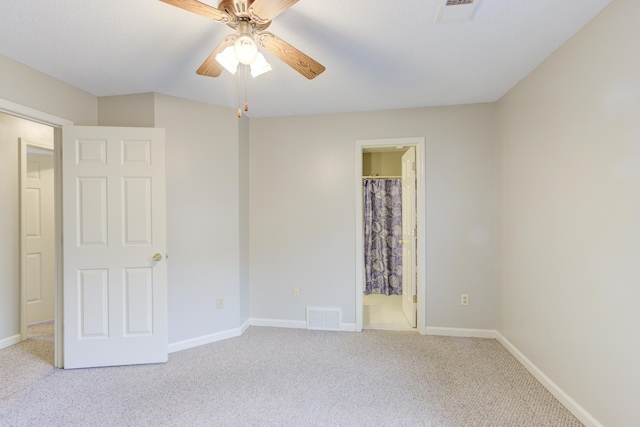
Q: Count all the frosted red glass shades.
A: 0